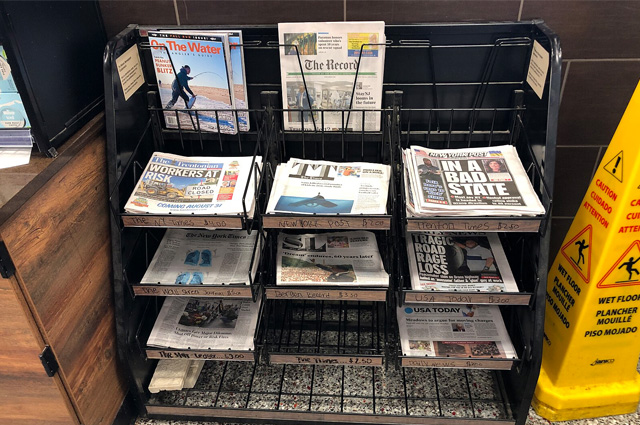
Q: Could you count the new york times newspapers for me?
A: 1